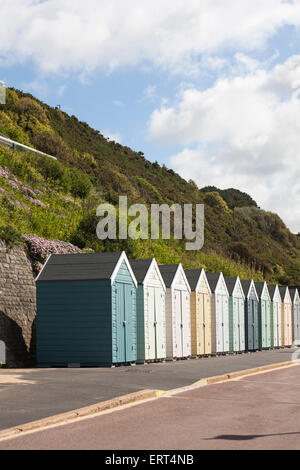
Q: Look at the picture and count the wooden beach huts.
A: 11